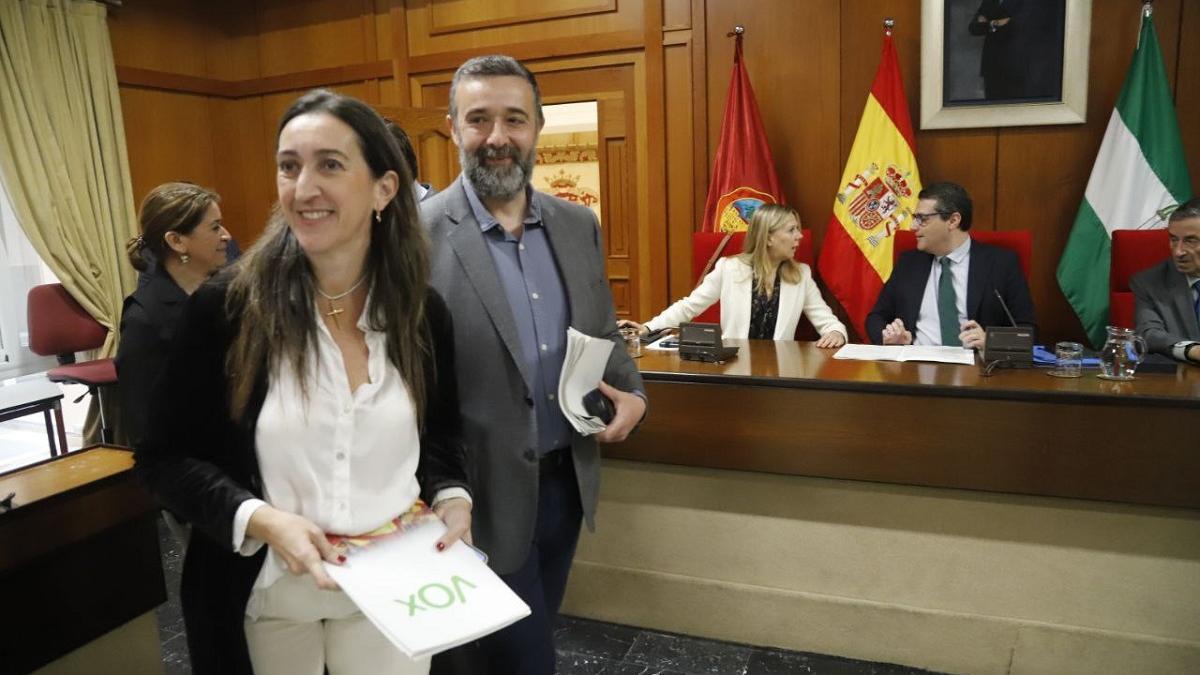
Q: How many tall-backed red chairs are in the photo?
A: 3